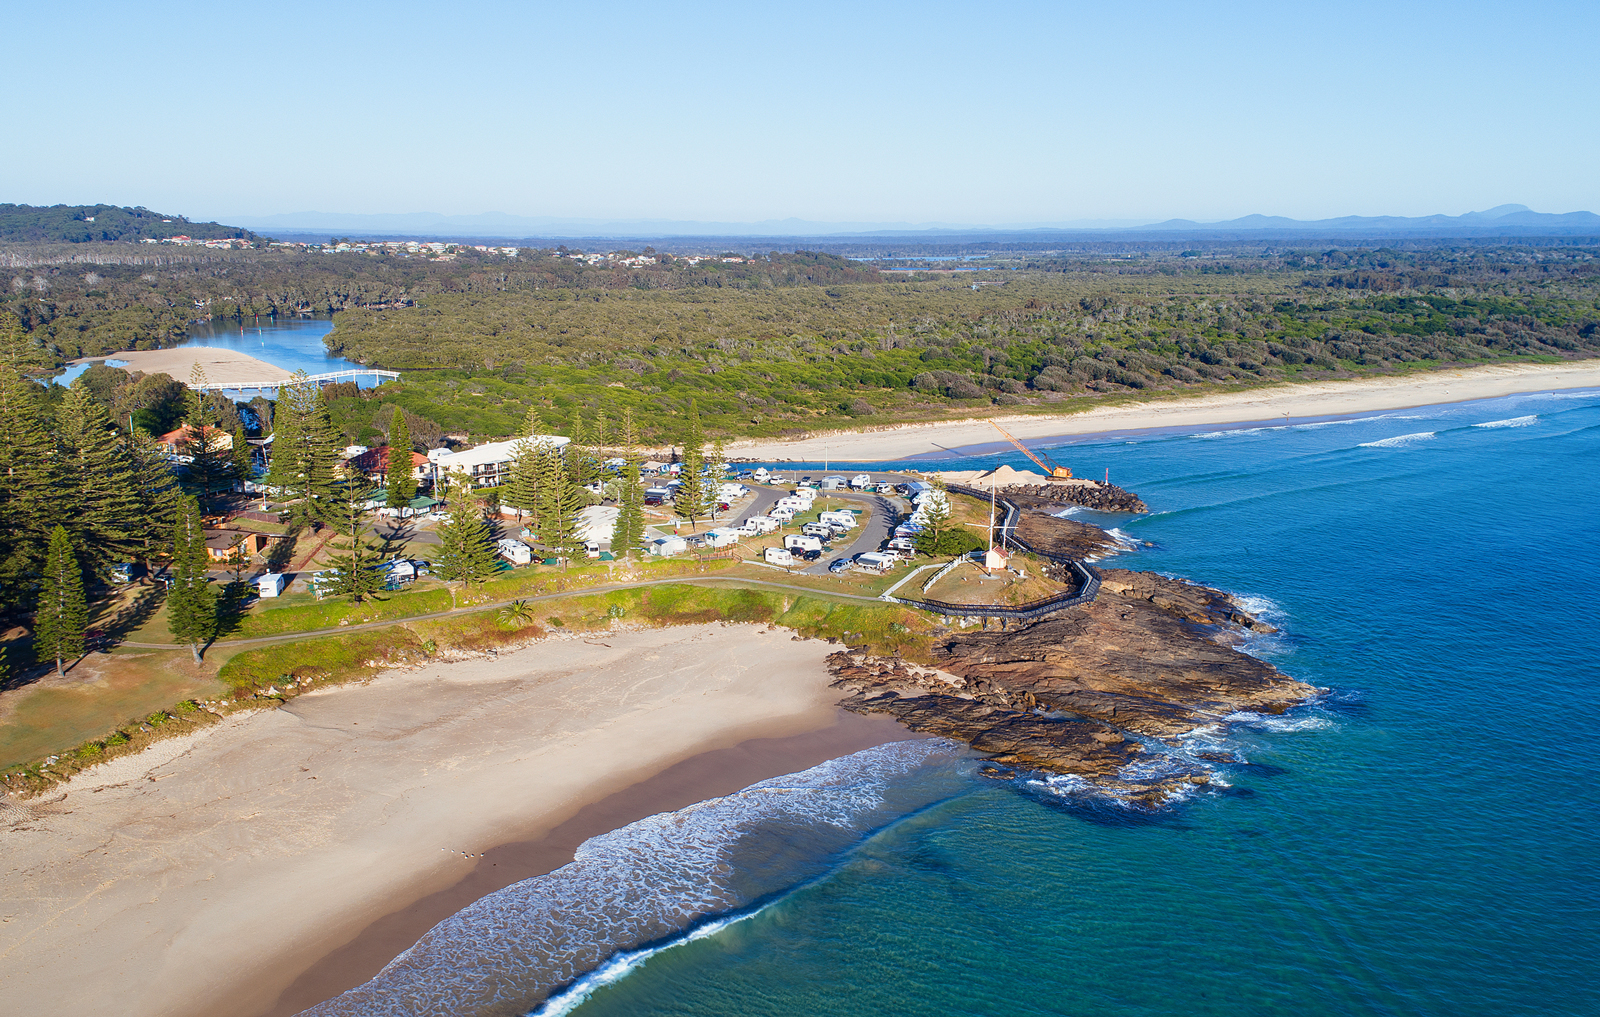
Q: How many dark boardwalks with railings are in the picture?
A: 1